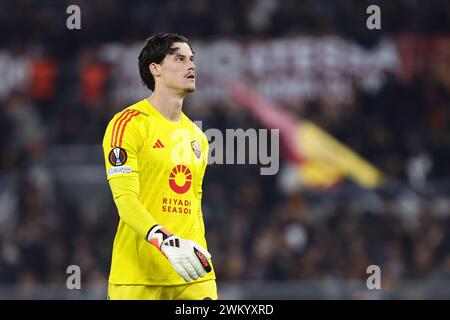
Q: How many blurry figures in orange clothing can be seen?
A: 2